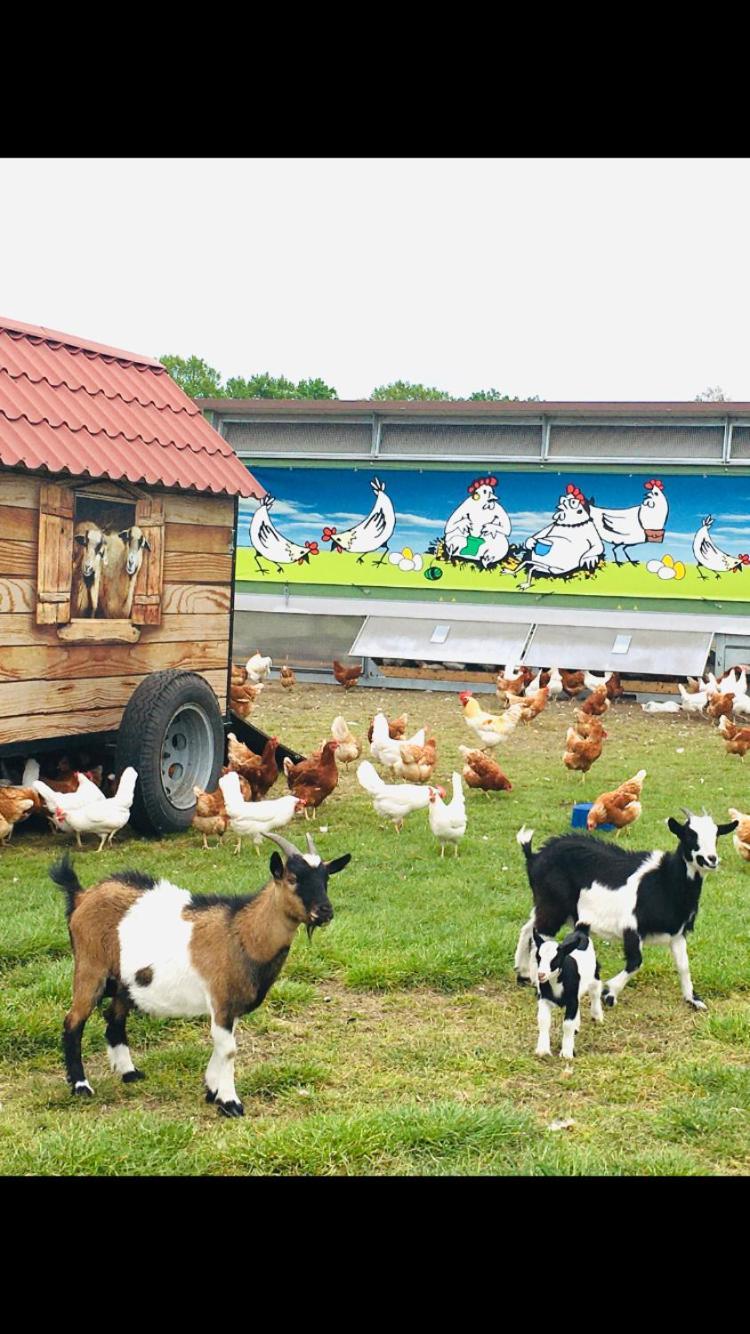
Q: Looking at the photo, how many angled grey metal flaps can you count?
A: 2